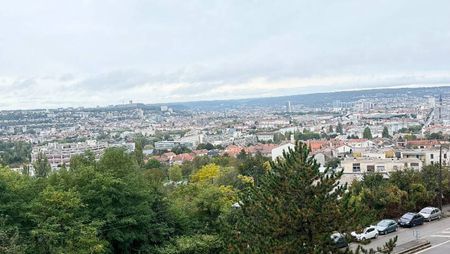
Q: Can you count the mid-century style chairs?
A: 0